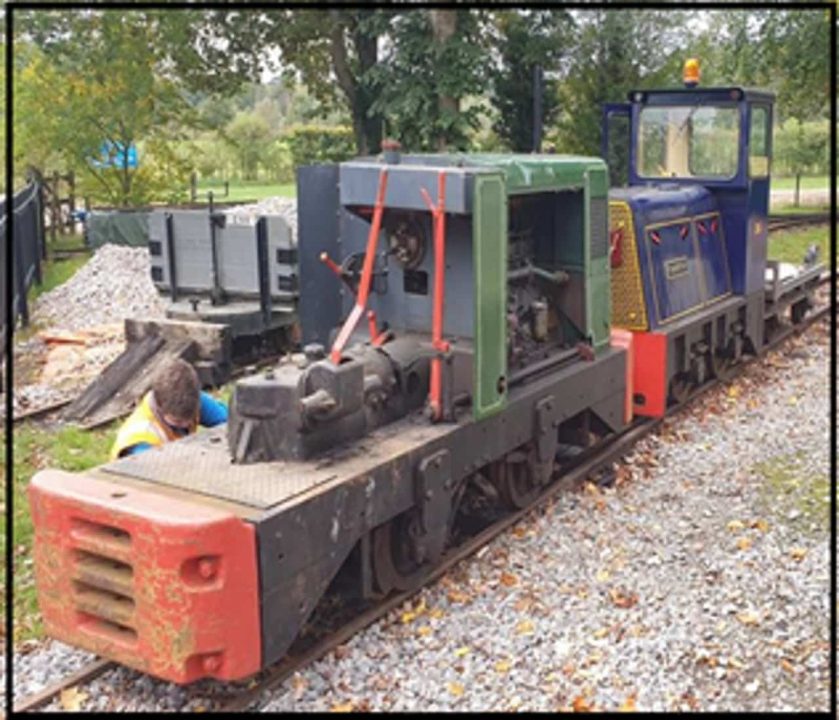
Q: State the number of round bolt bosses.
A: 2